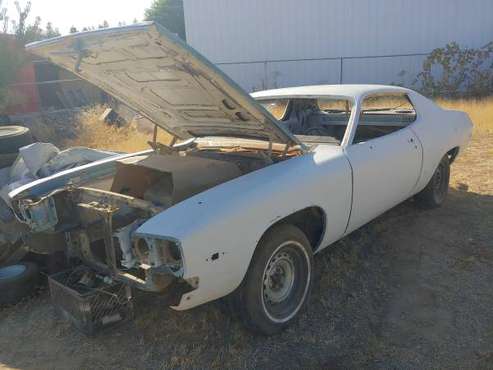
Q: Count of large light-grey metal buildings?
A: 1